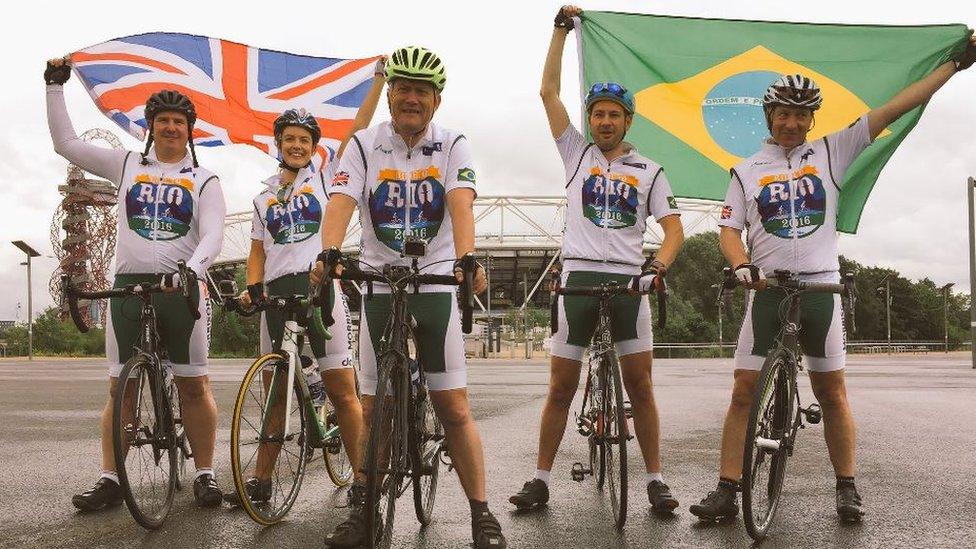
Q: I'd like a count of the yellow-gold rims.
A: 2